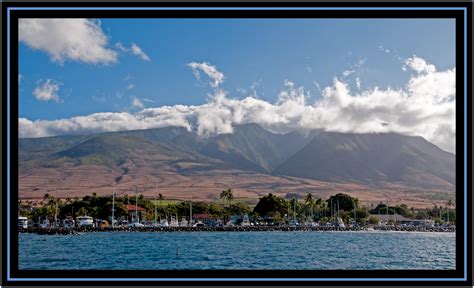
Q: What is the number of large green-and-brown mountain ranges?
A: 1